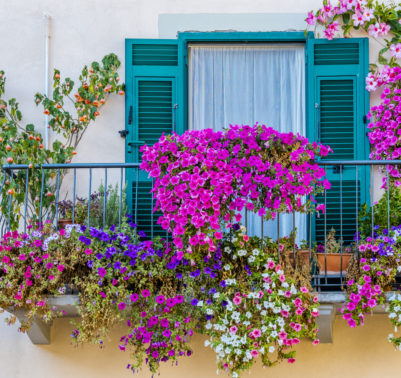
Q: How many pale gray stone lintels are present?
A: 1